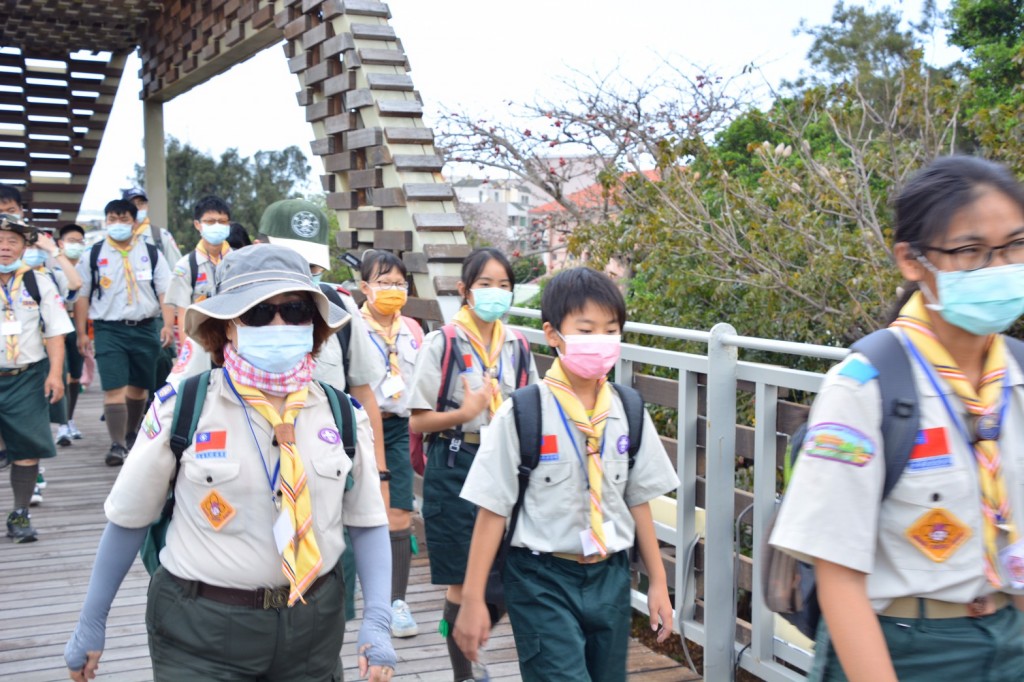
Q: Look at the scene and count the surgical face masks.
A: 13